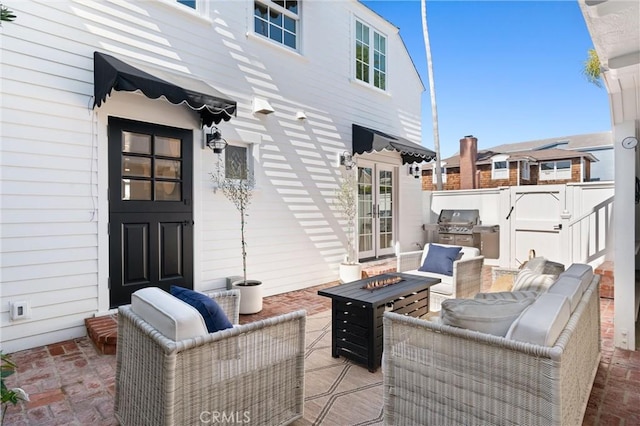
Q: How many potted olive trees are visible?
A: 2